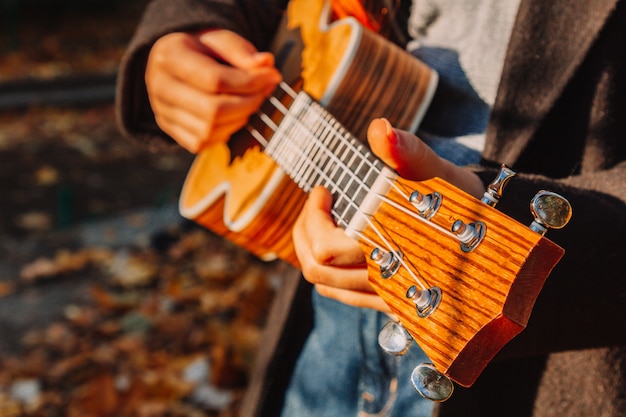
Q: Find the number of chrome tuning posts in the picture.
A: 4